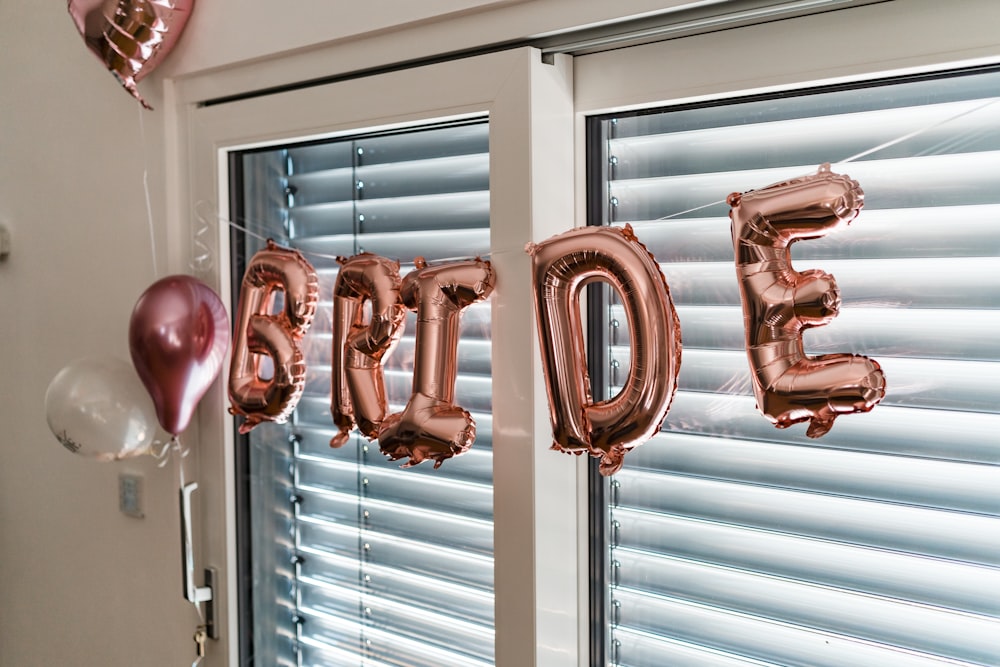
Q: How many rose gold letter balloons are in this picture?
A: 5